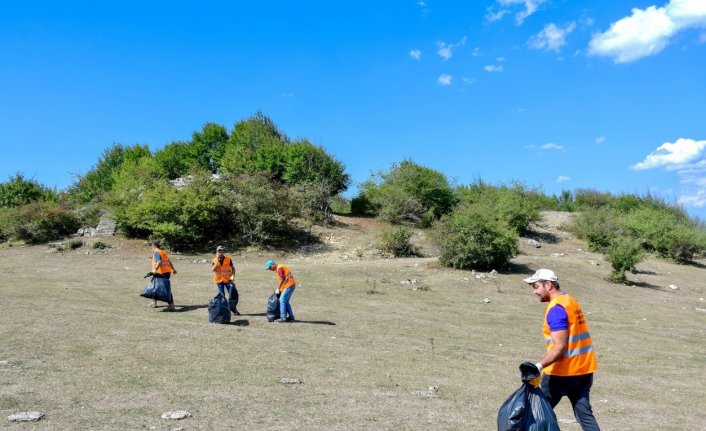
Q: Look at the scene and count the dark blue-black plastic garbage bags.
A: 5